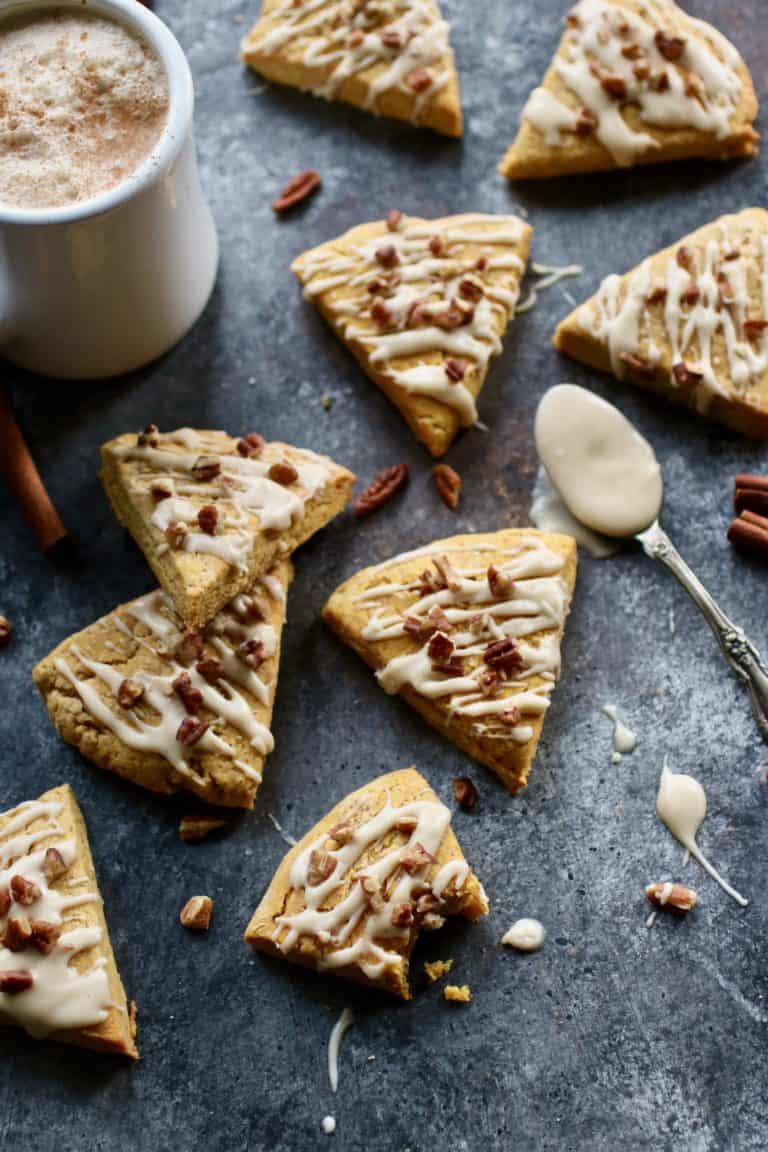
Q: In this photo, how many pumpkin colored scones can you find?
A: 9